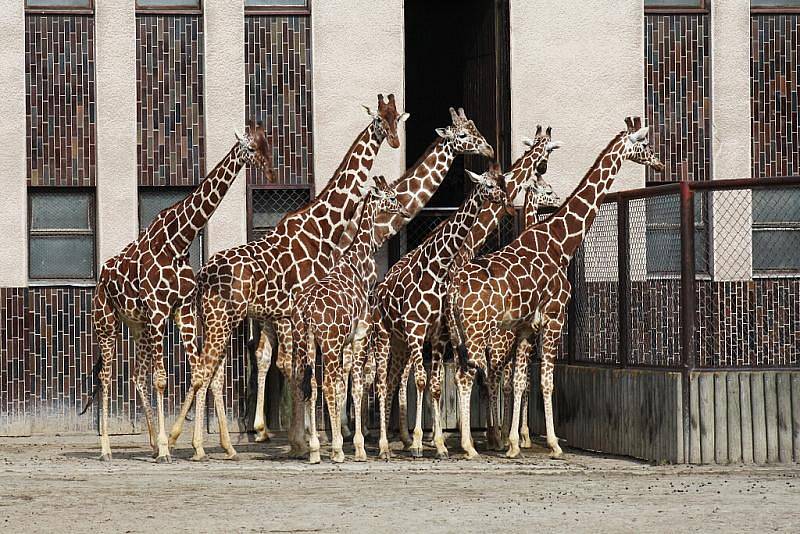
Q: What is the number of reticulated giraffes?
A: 8